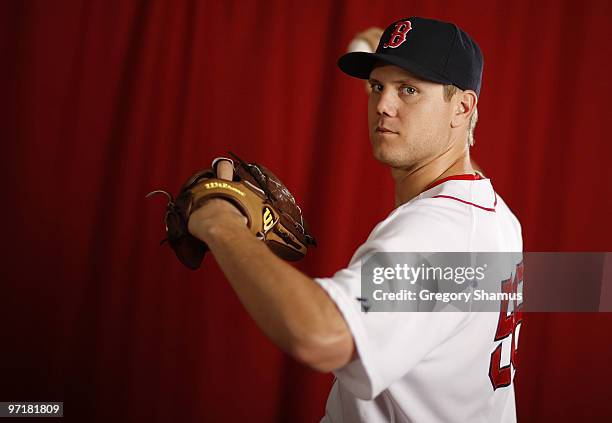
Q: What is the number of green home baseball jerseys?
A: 0